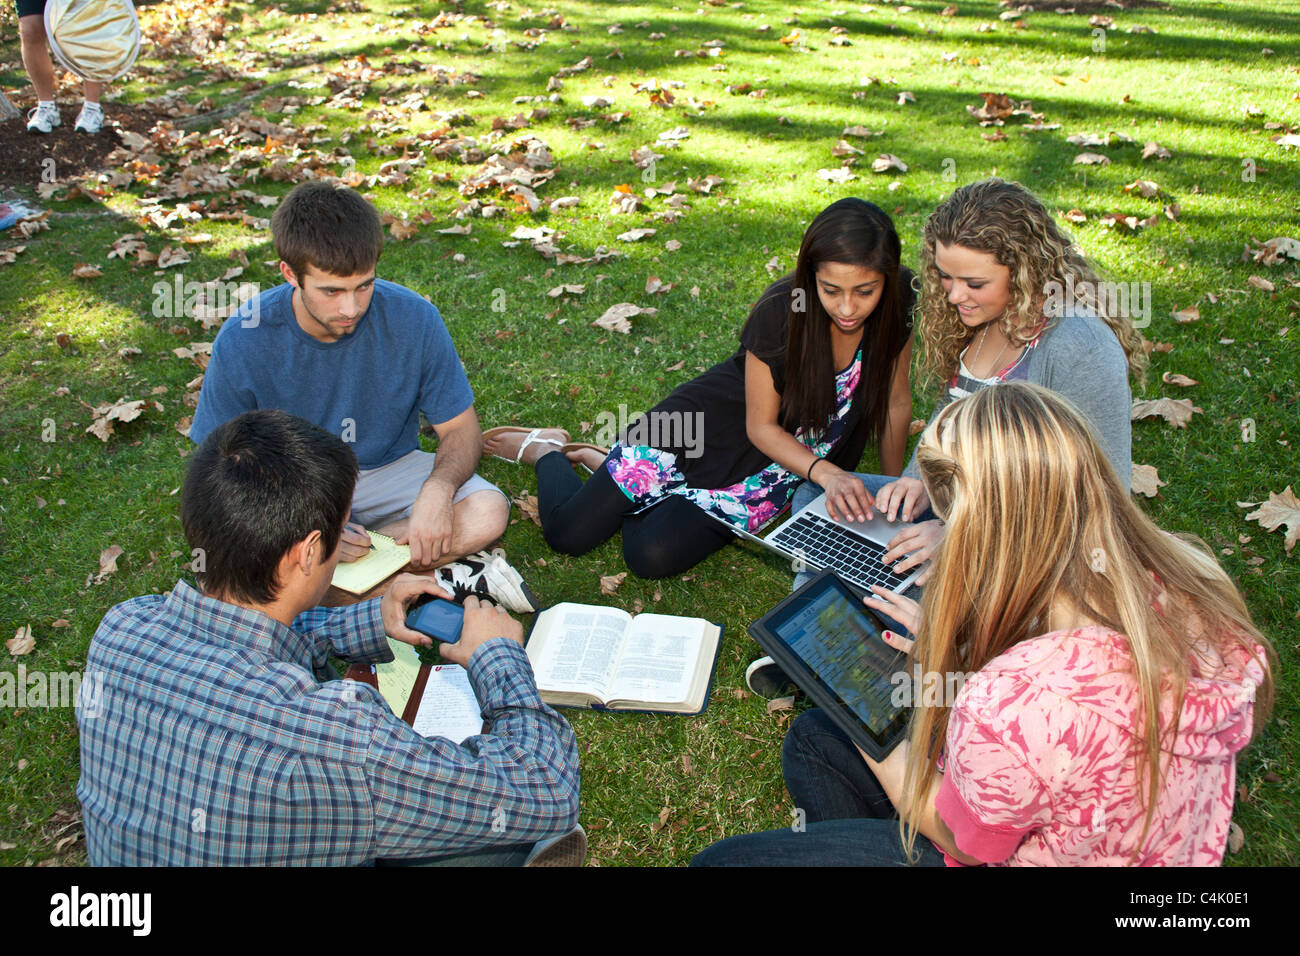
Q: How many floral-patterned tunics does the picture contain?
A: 1